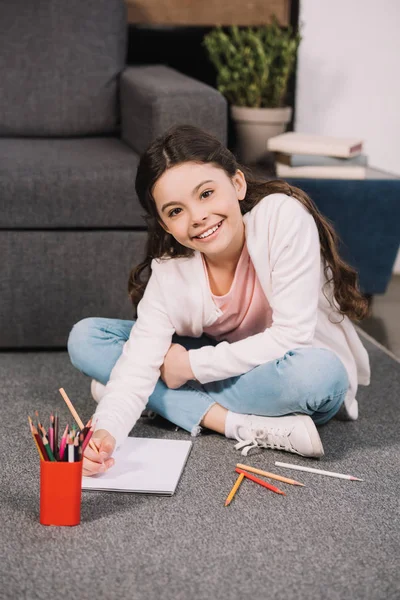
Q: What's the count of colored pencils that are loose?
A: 4